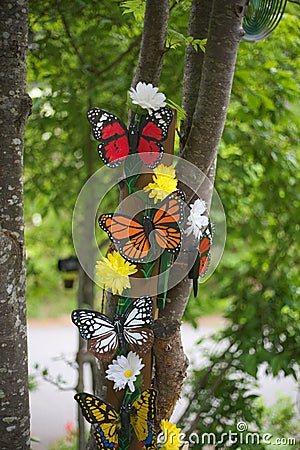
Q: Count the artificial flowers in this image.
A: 6